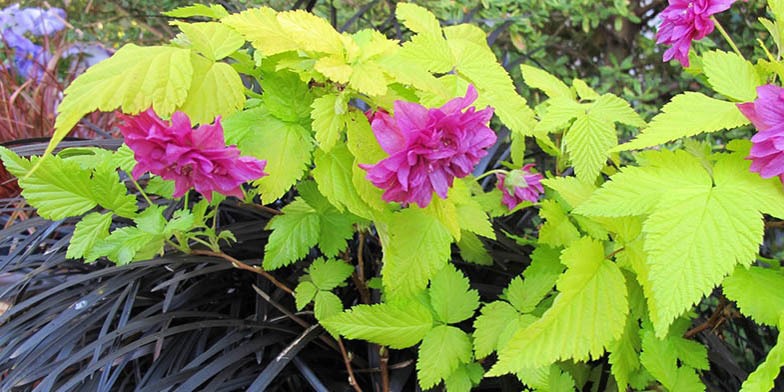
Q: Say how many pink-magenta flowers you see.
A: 5